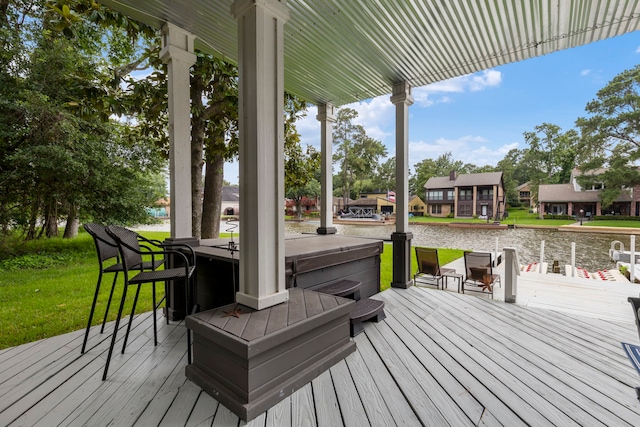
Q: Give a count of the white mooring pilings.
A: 4